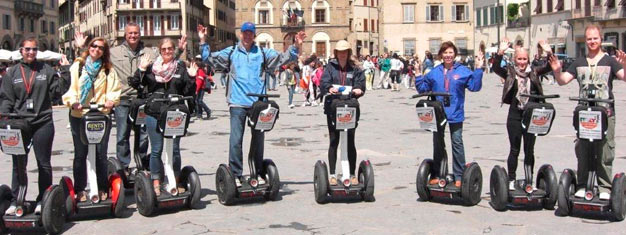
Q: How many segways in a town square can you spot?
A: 9